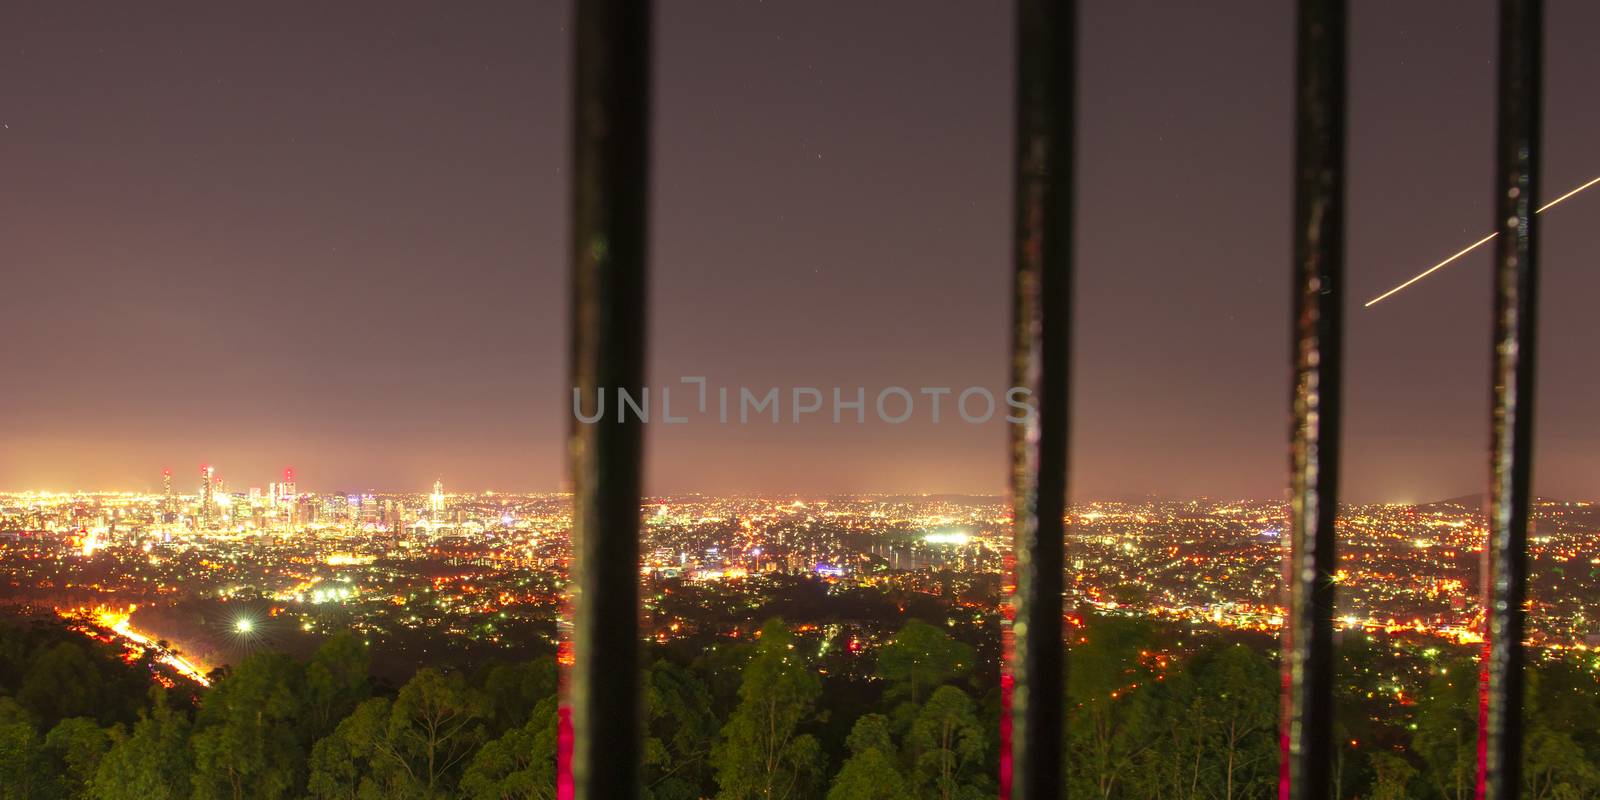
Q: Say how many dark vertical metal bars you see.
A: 4